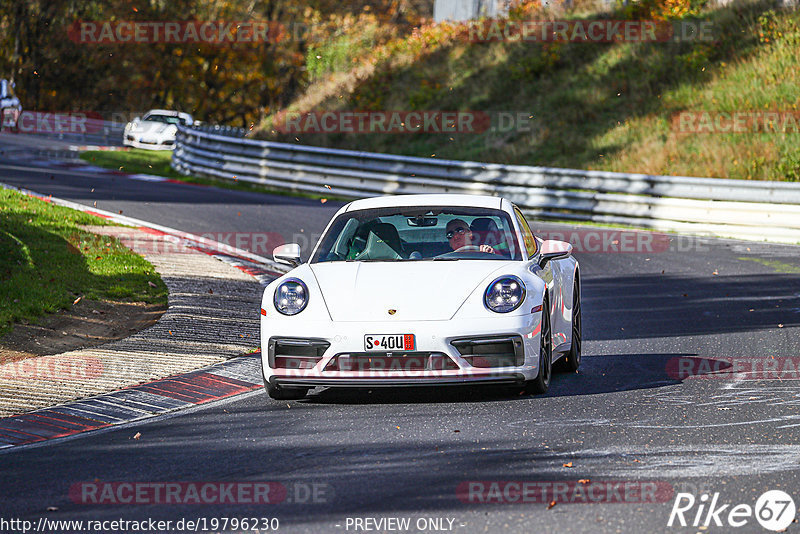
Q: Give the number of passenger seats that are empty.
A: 1